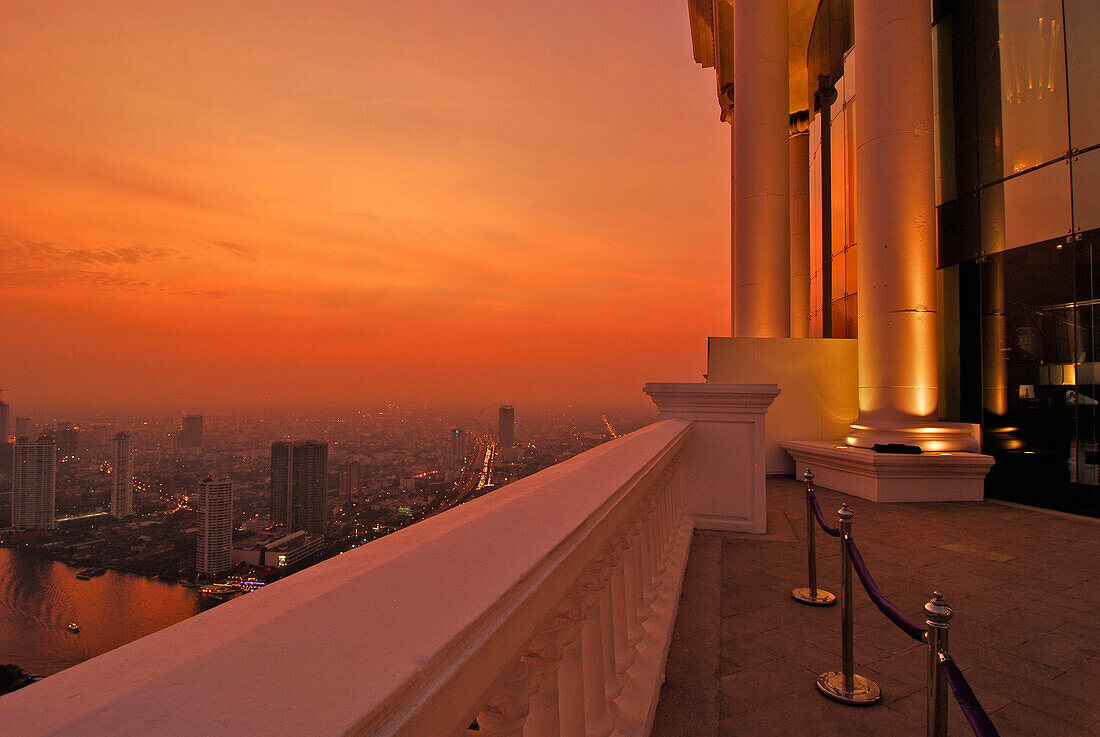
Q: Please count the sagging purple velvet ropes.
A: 3